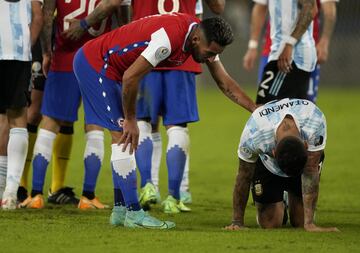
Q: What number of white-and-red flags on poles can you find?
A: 0